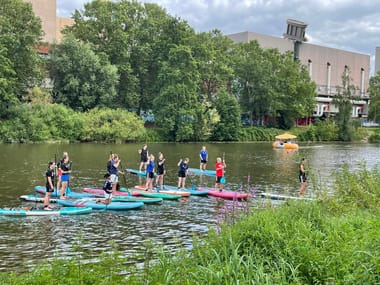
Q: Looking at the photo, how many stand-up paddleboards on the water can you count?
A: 13